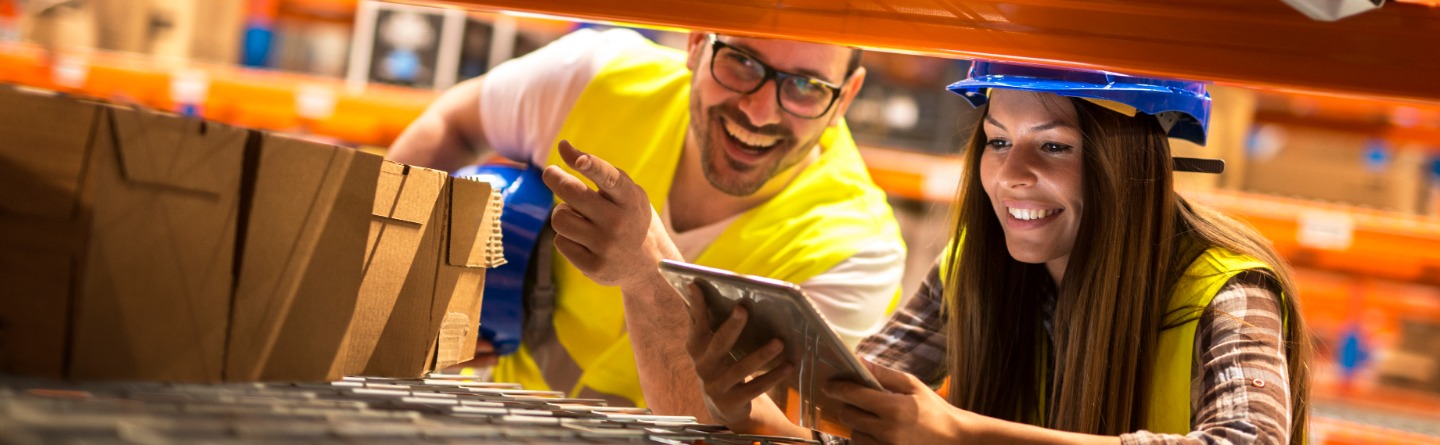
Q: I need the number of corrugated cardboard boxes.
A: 5